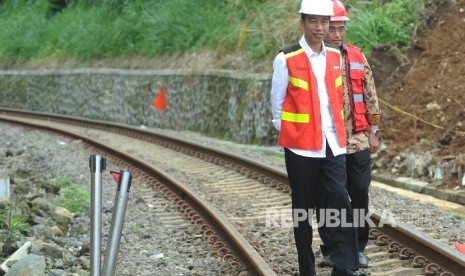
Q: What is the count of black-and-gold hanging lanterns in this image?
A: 0